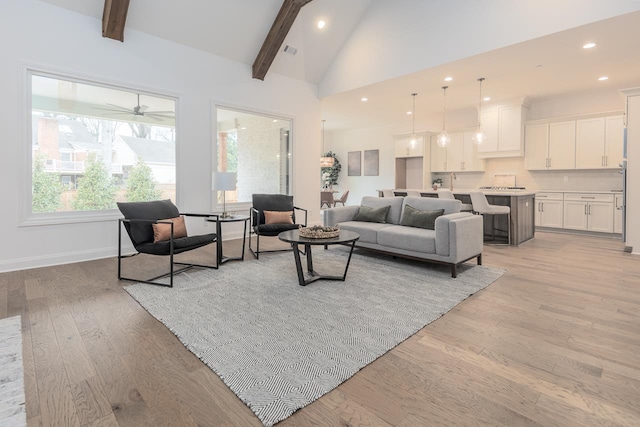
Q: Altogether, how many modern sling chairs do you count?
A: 2